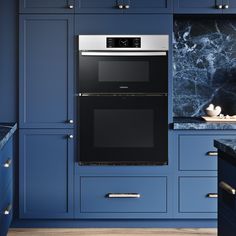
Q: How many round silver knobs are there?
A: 7